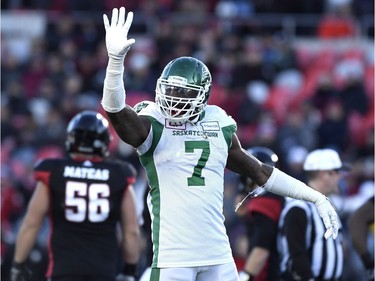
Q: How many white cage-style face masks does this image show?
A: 1